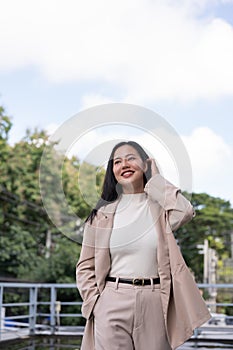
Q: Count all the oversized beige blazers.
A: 1